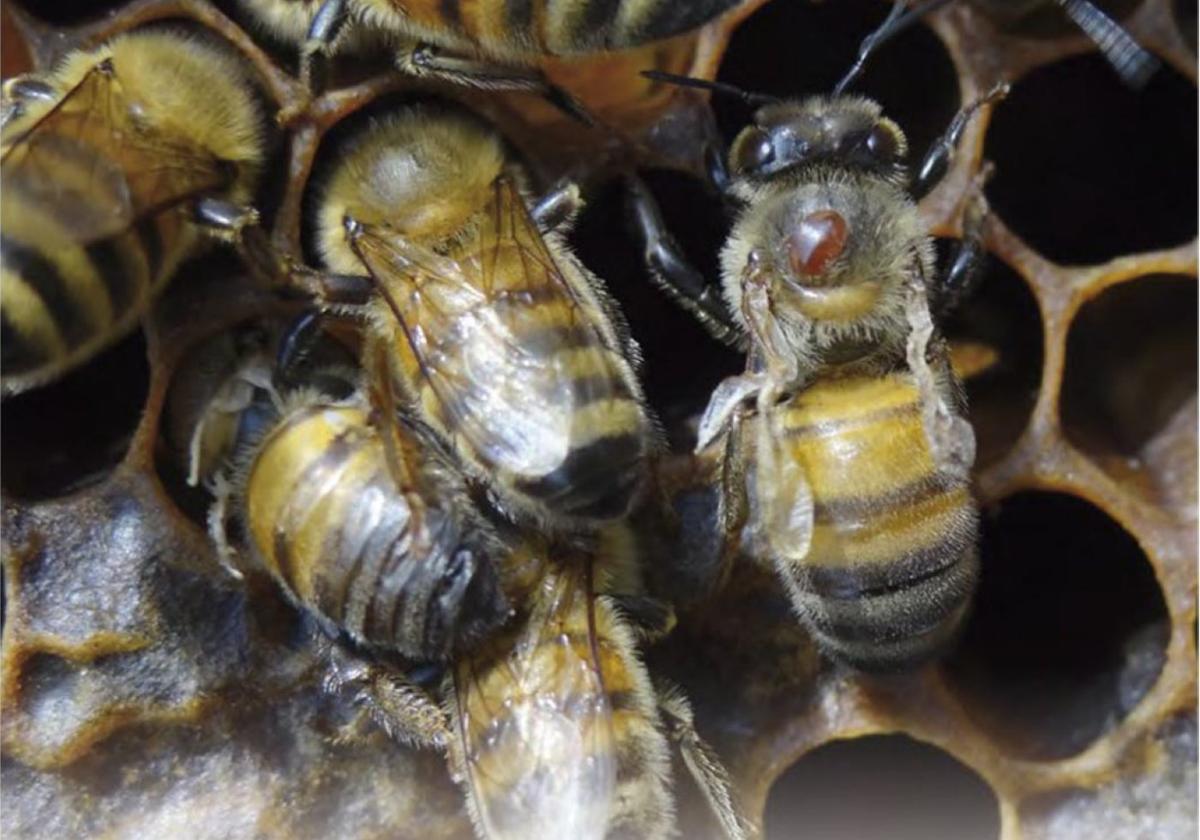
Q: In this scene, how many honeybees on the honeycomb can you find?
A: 6